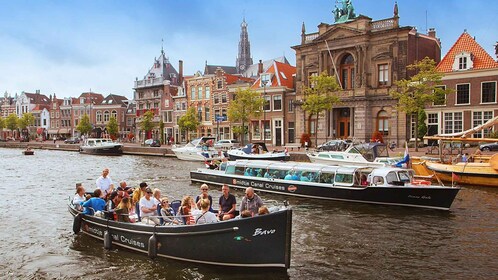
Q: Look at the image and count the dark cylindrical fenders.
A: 3